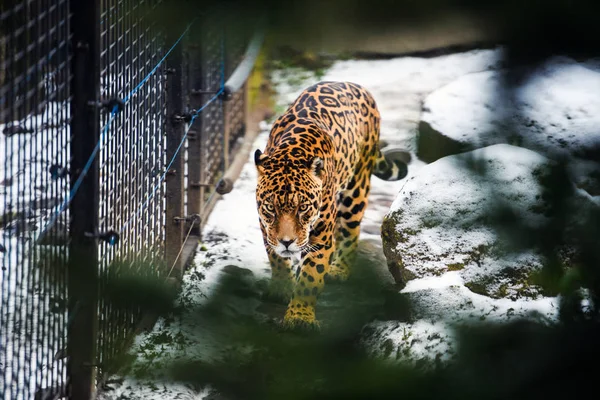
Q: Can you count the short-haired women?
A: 0